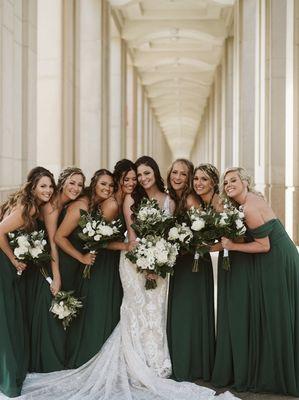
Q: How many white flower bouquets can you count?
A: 8